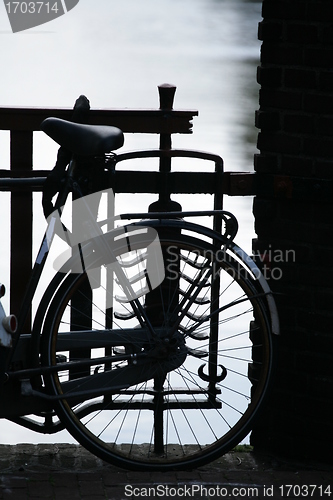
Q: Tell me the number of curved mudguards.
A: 1